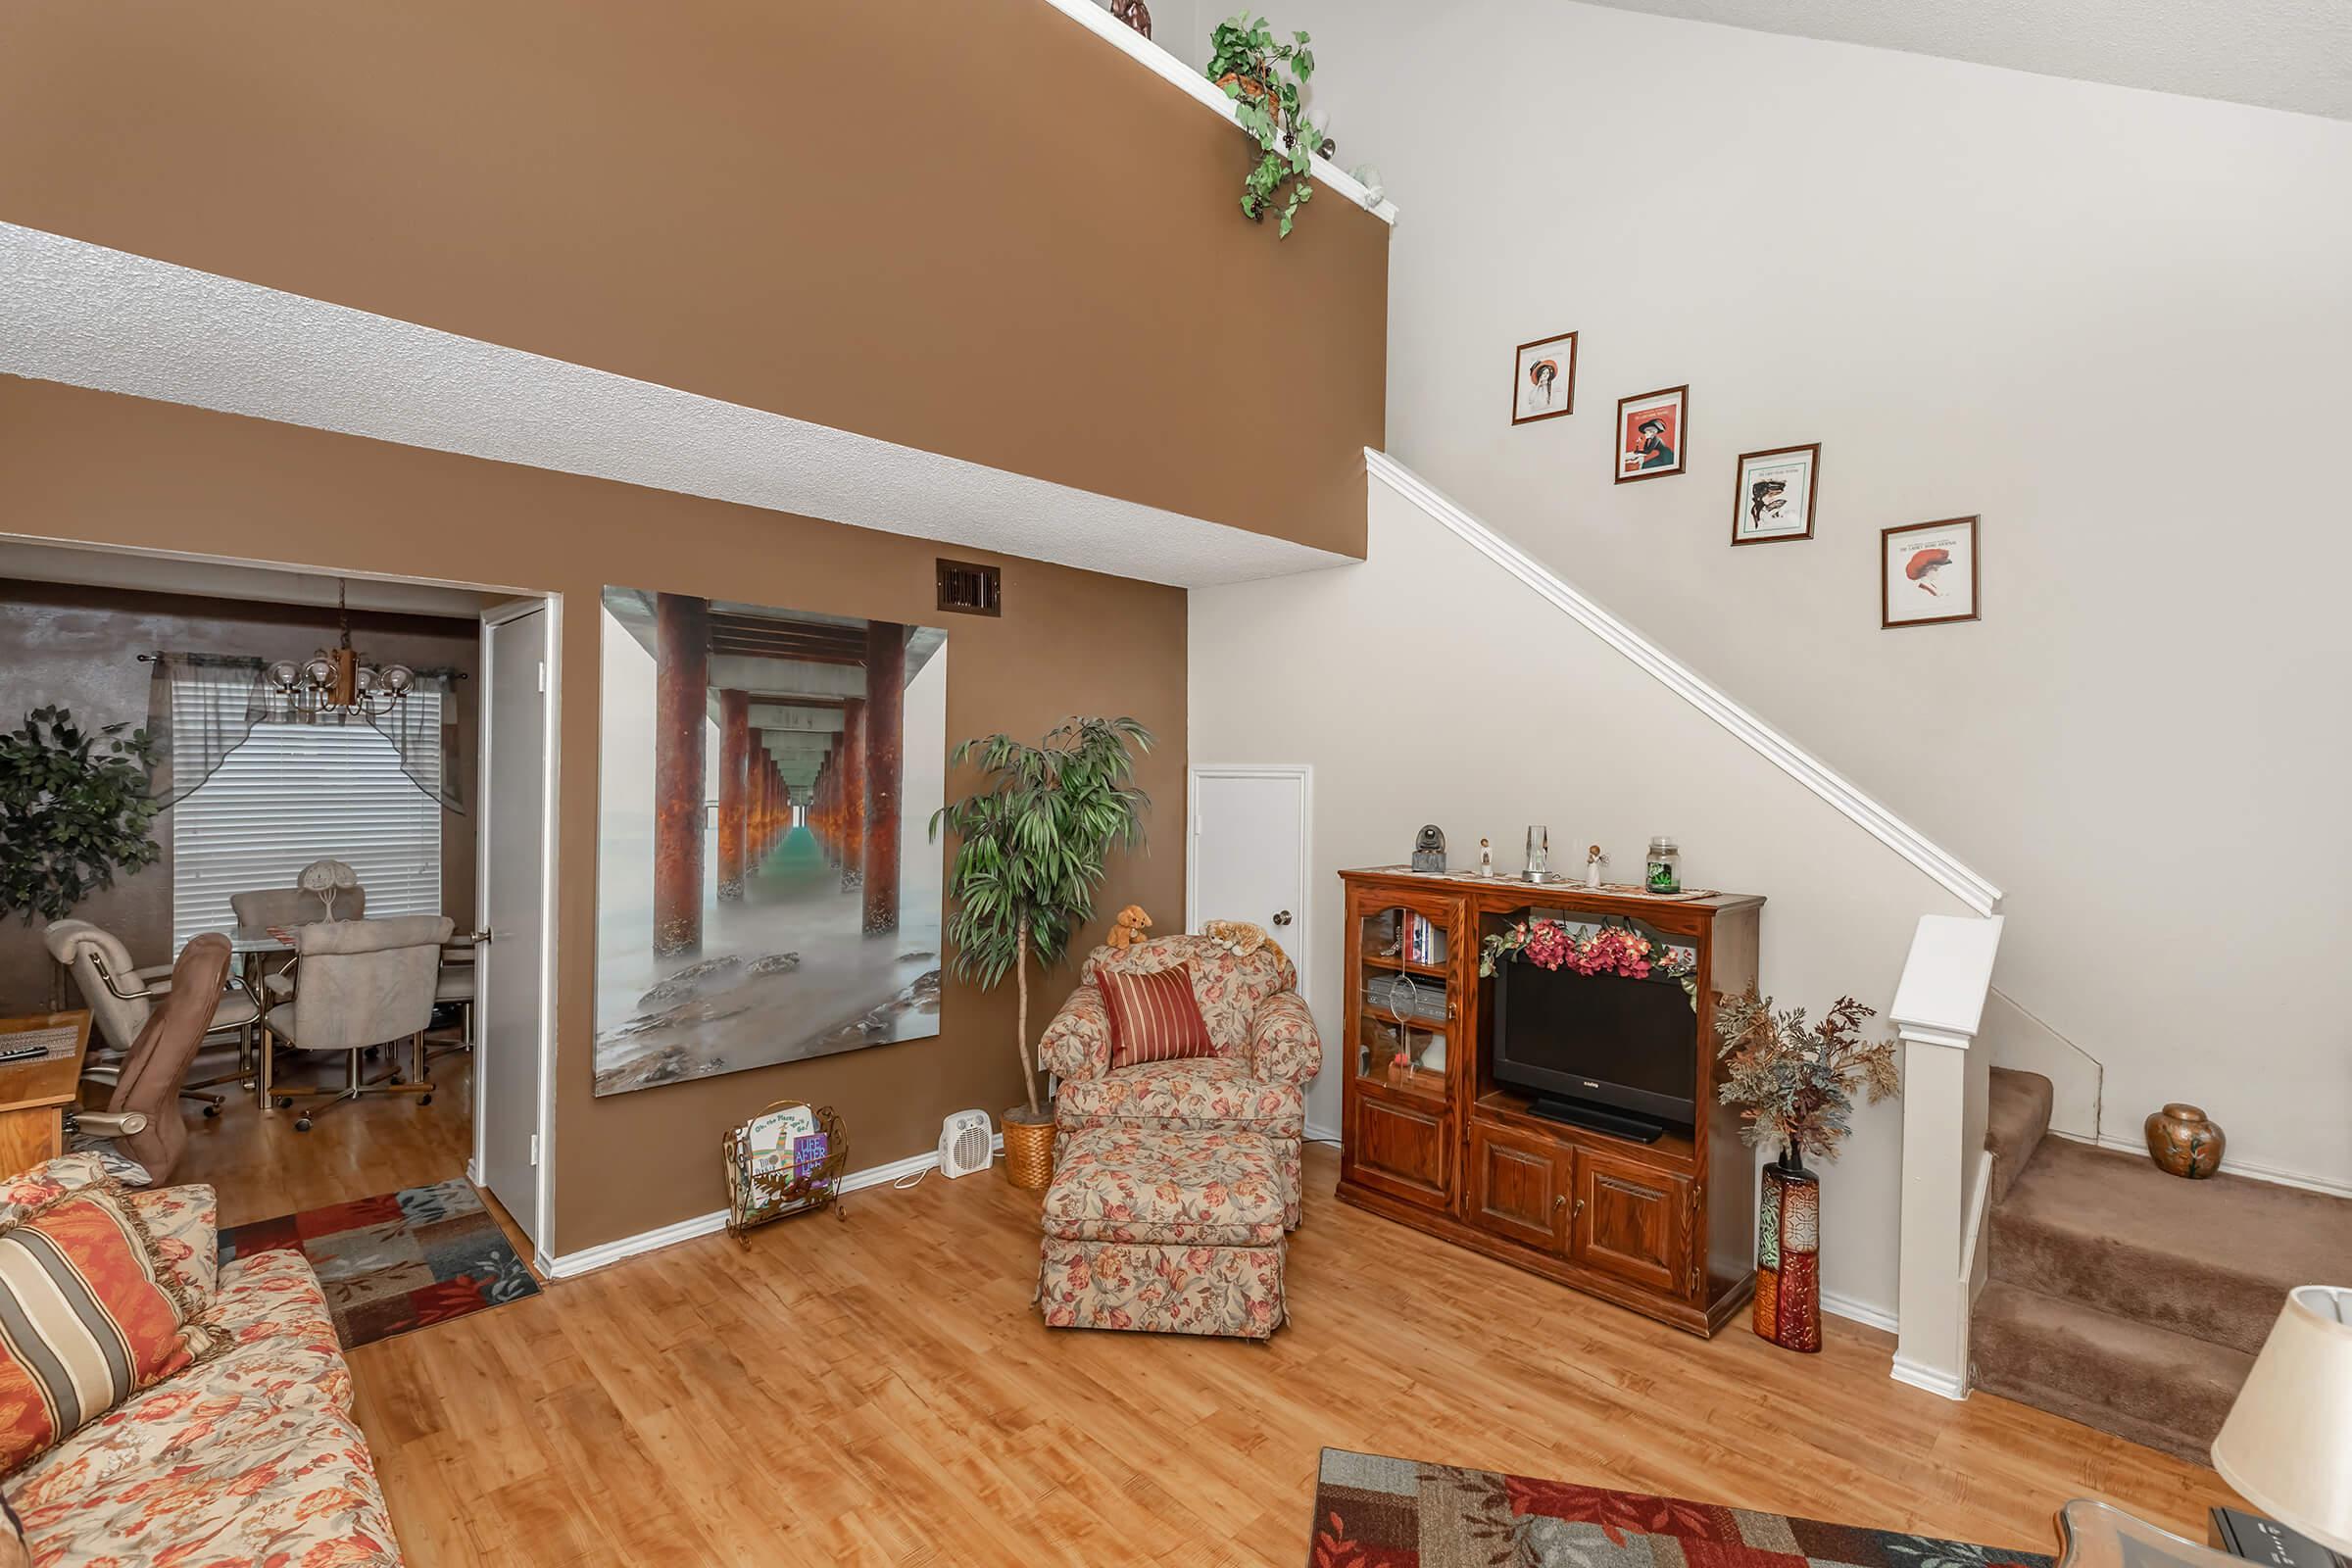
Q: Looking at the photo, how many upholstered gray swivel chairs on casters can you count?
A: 4